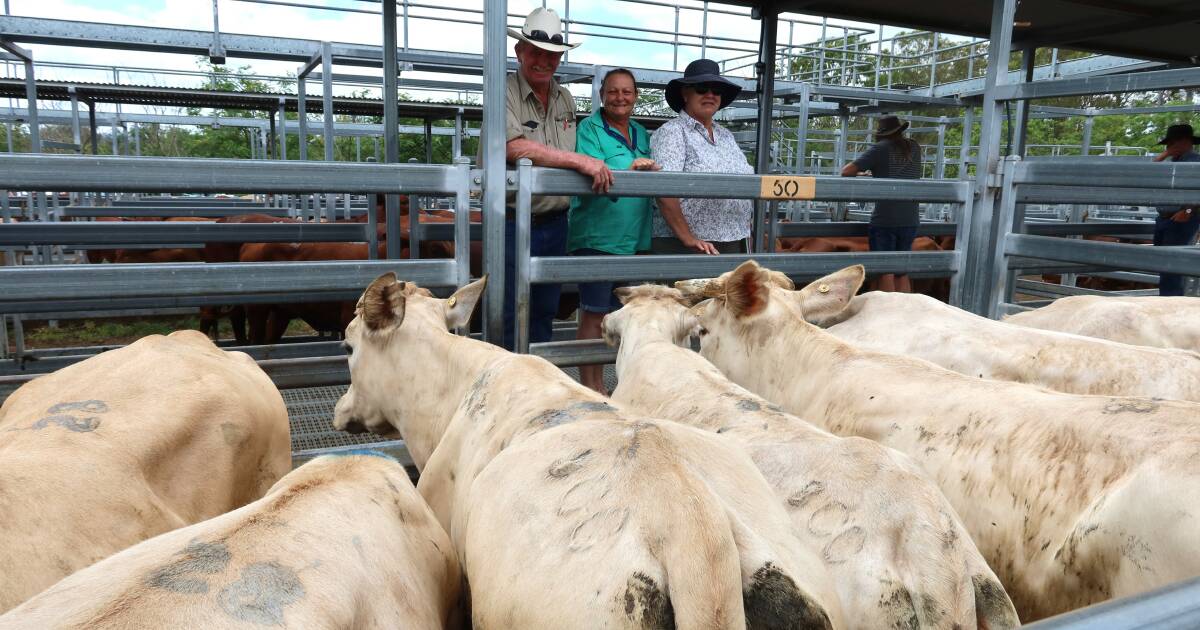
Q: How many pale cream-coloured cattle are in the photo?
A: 7